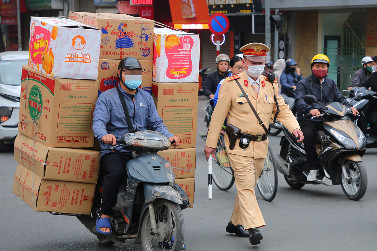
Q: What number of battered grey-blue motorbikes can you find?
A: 1